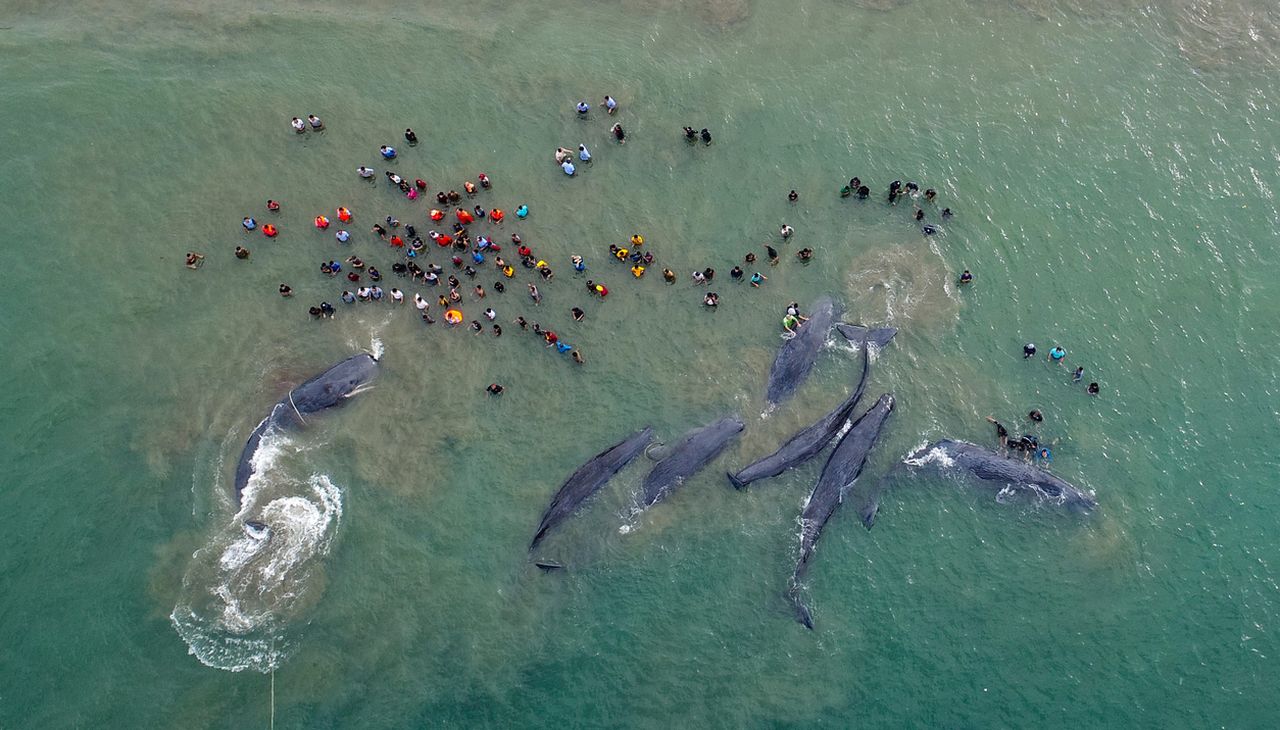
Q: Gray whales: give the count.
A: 7